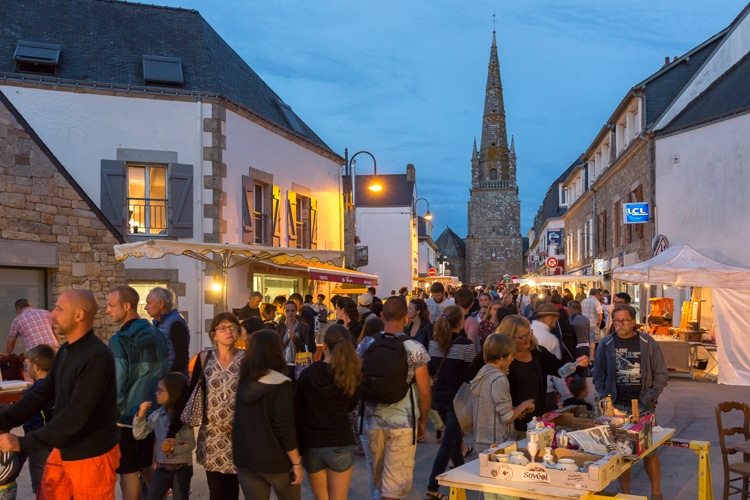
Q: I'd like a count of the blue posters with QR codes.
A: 0